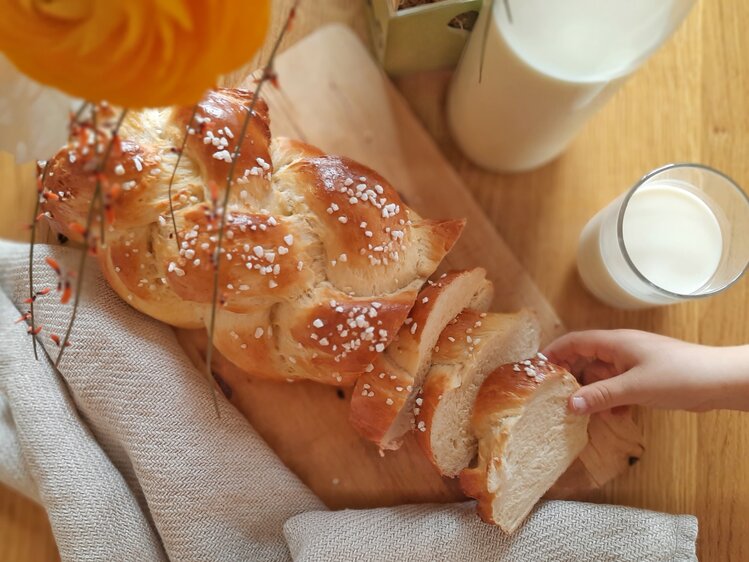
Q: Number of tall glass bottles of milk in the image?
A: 1